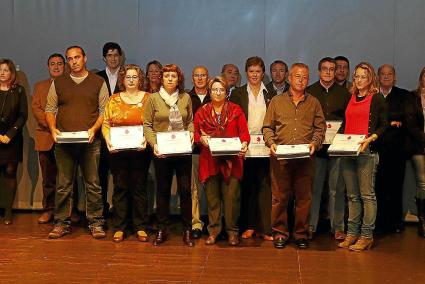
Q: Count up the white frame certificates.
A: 8